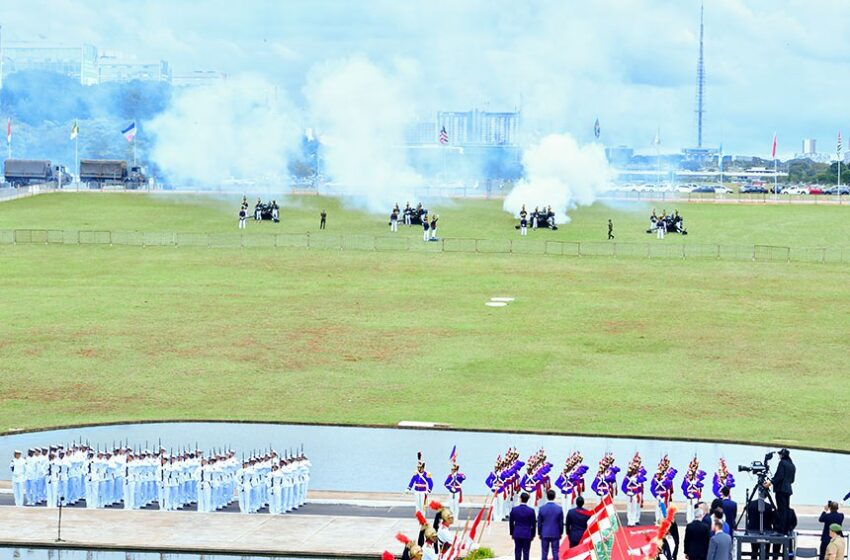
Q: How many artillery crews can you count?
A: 4